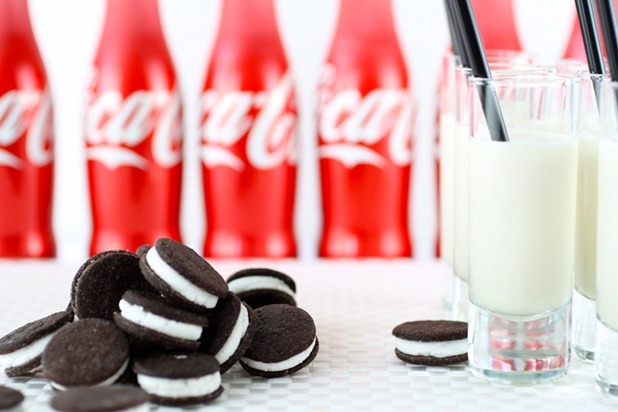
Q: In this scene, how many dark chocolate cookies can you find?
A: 13